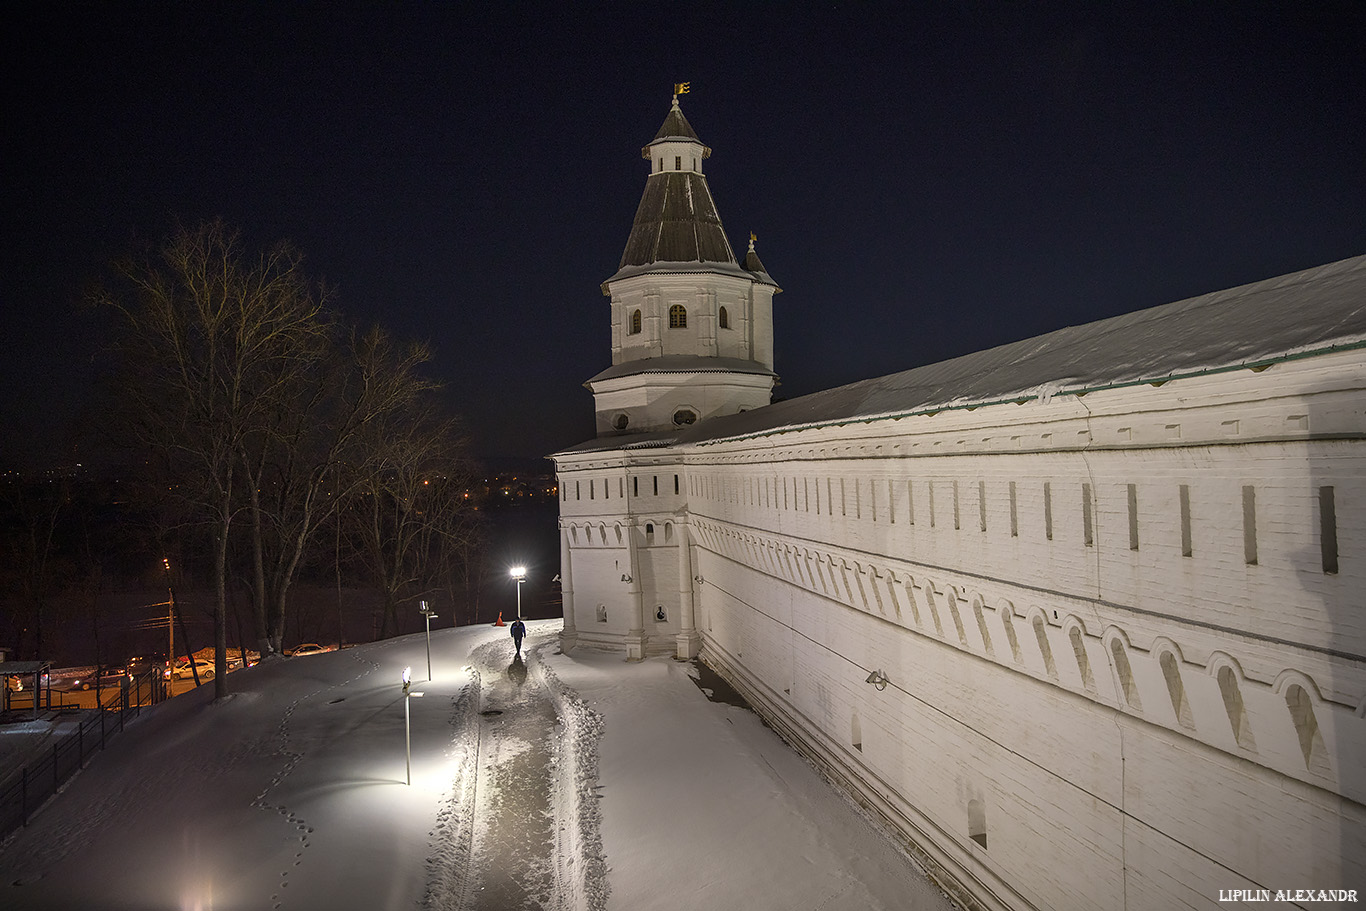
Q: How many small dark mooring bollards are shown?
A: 0